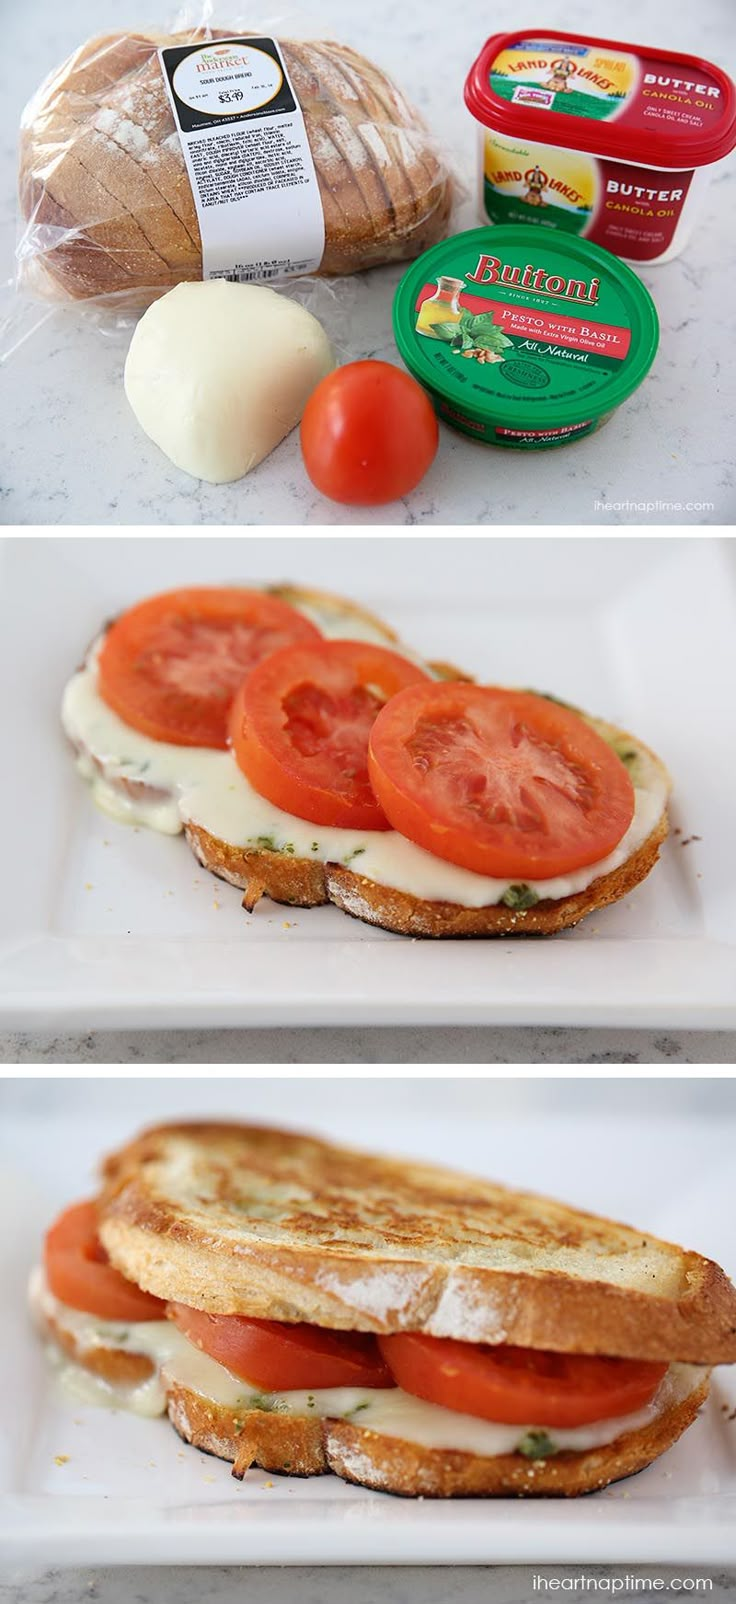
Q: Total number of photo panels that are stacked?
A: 3